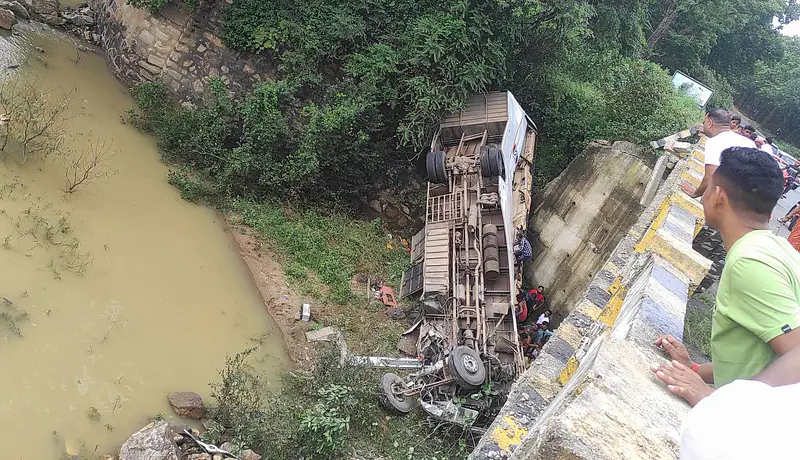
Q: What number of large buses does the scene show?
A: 1